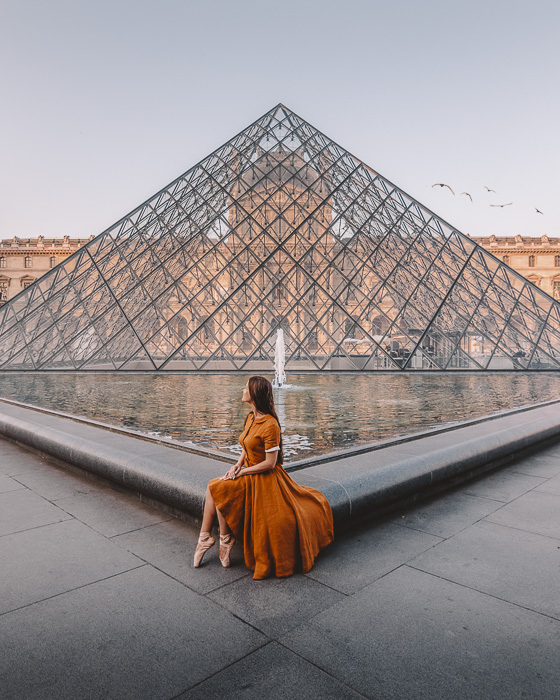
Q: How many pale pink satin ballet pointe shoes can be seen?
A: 2